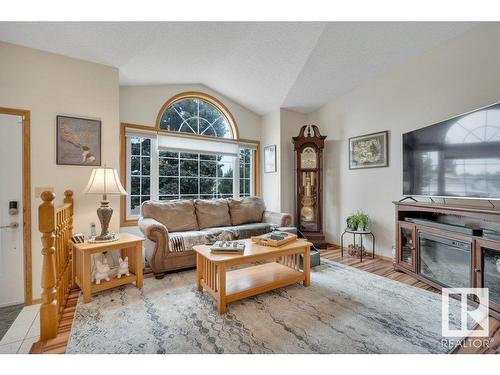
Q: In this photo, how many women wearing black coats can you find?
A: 0